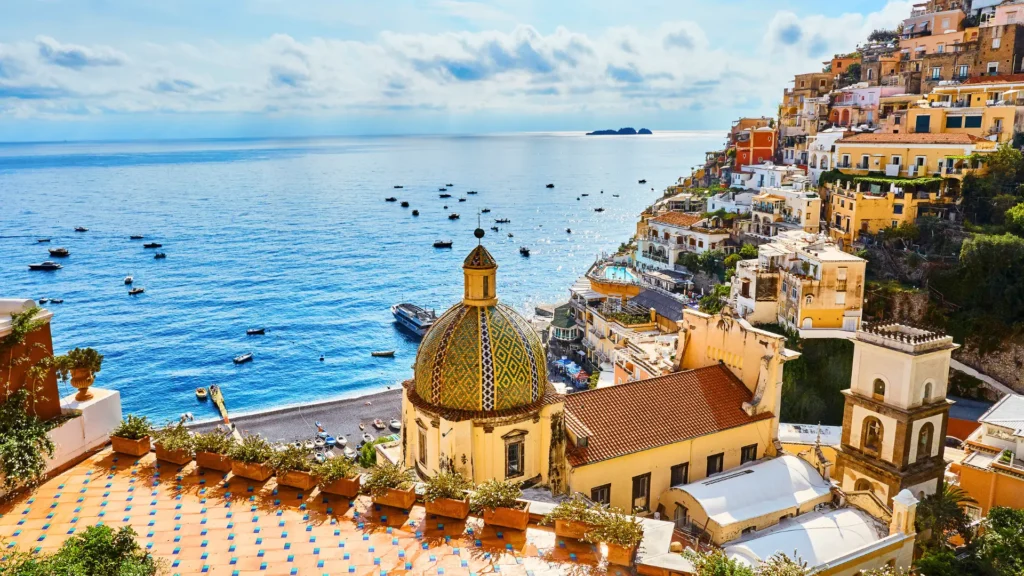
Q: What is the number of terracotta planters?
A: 12